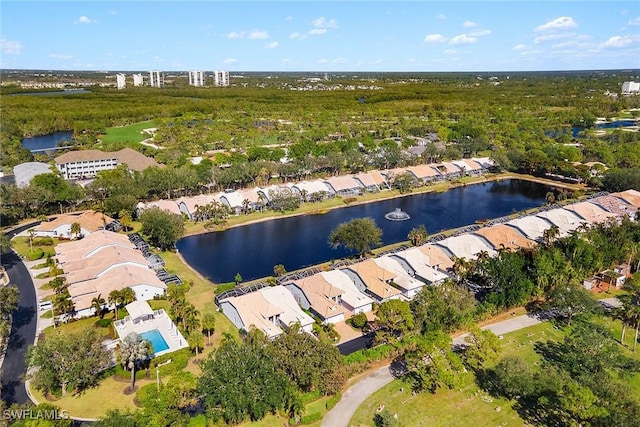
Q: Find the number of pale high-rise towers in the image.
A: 5